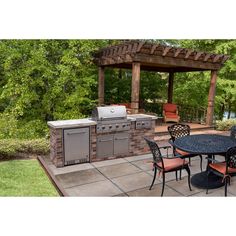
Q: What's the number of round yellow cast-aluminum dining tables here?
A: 0